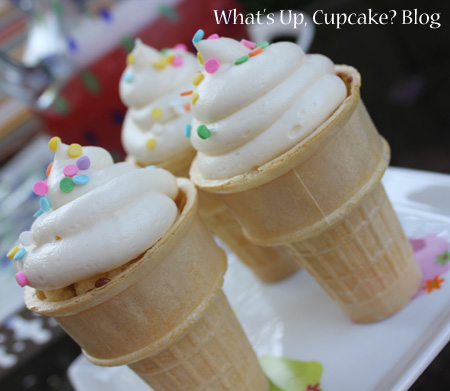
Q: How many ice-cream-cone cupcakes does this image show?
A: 3